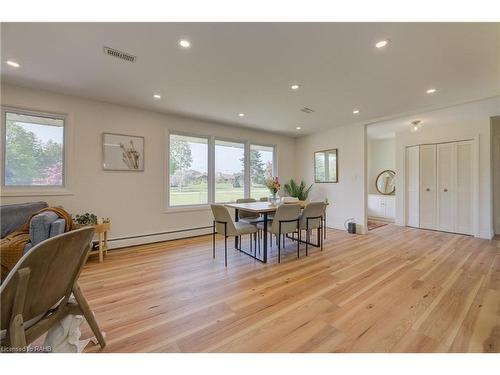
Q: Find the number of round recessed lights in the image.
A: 9